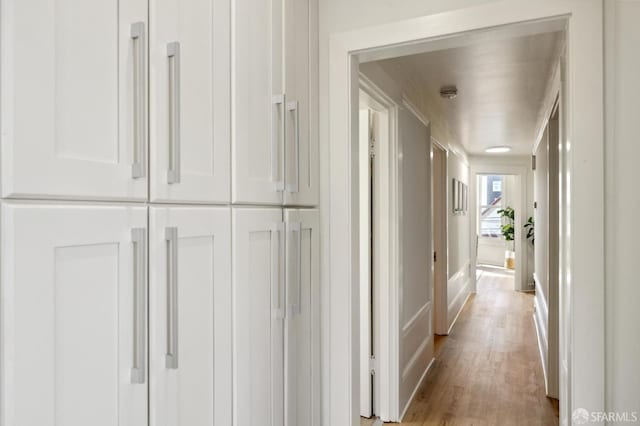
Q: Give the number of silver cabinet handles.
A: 8